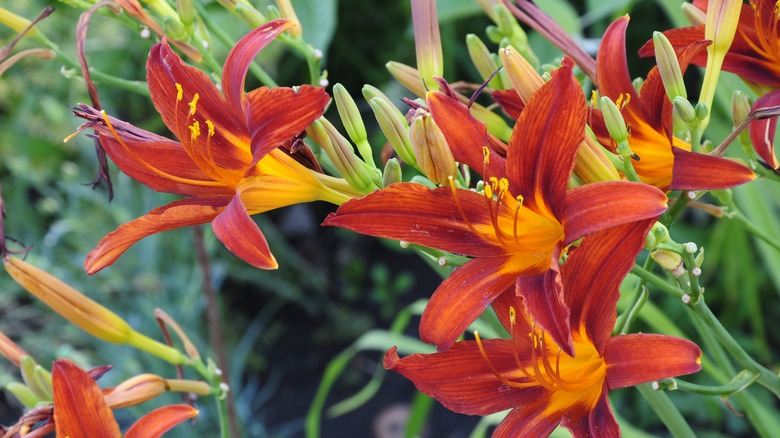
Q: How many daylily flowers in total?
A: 6